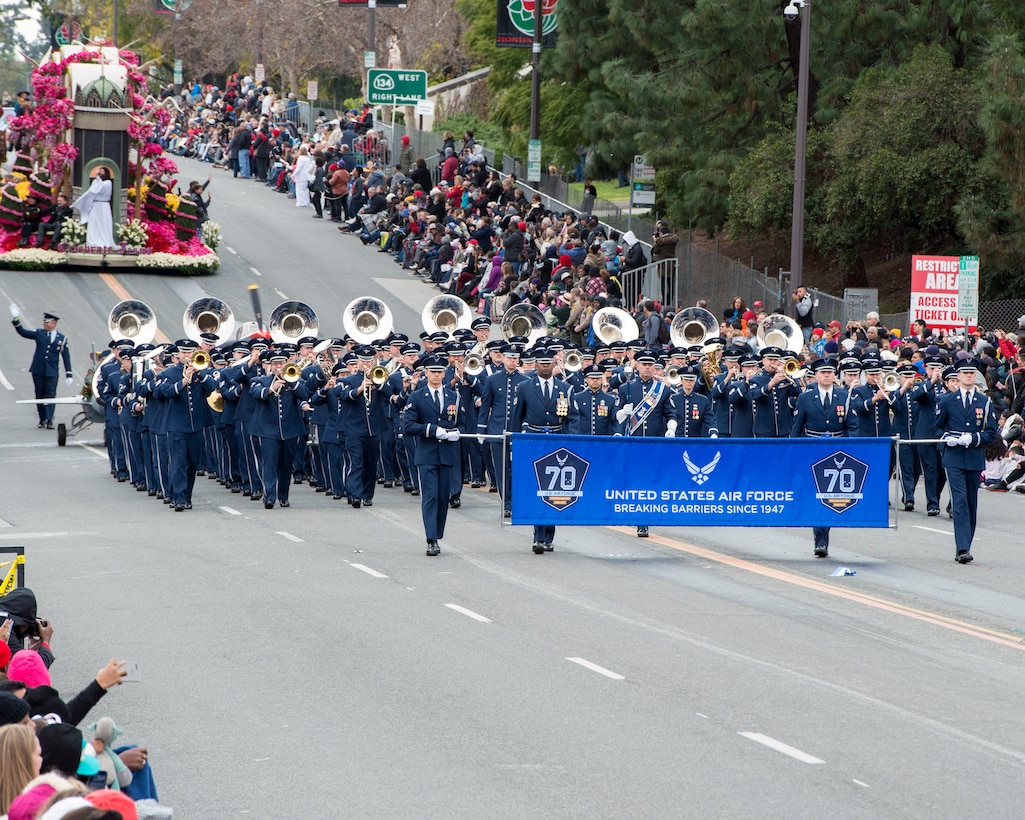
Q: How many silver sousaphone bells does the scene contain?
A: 9